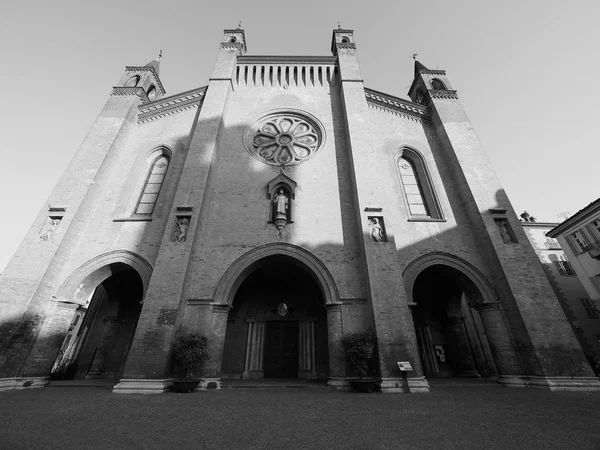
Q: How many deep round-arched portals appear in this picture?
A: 3